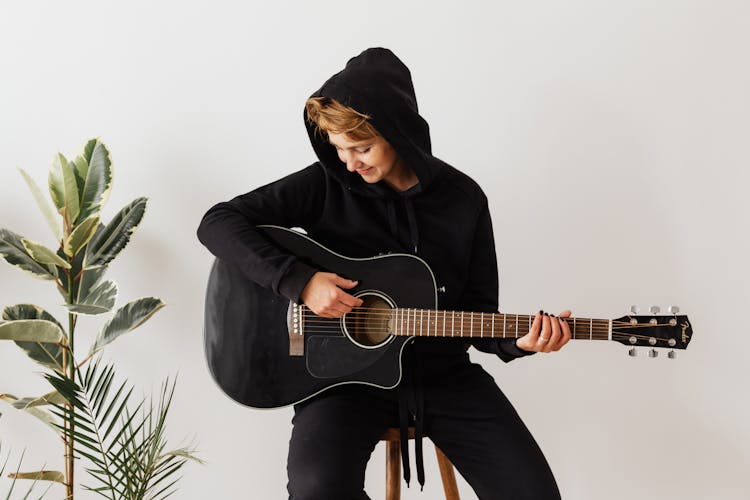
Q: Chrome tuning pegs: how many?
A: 6